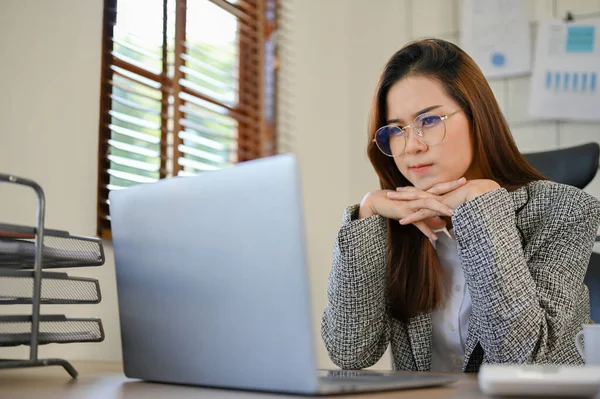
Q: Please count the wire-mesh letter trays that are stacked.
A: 3